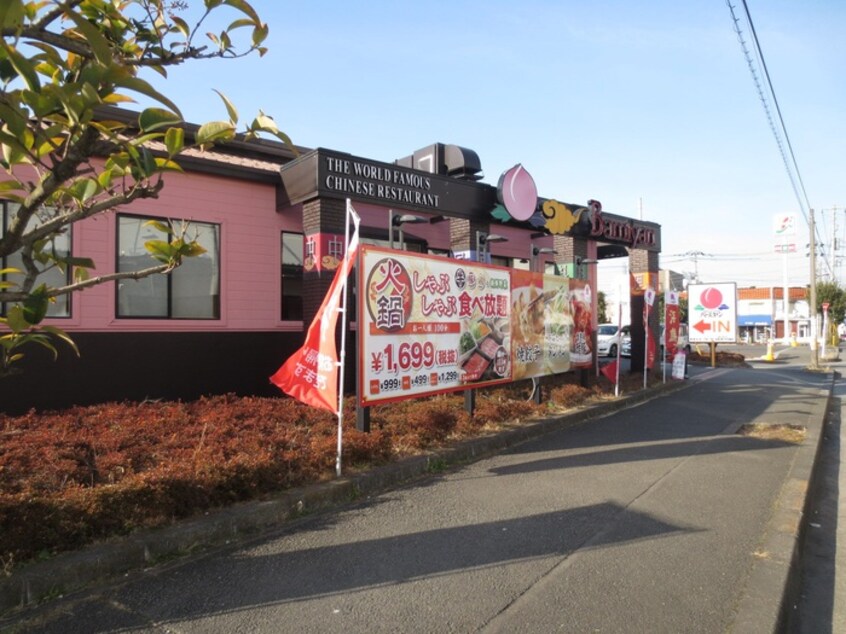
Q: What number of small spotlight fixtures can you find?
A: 4